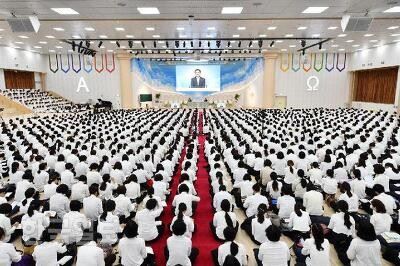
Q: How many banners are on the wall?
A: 12